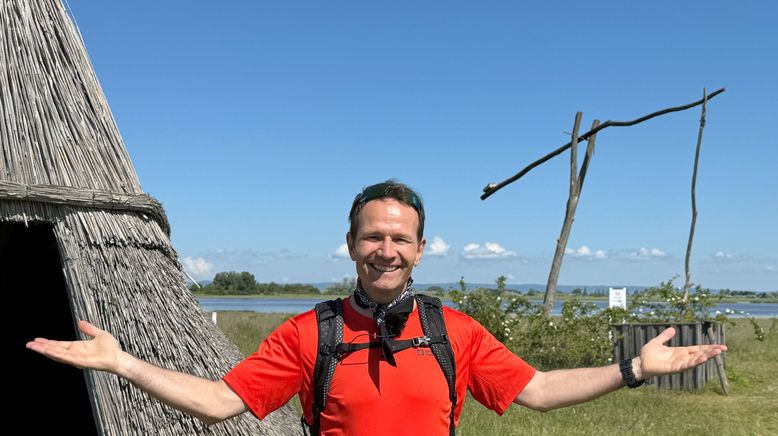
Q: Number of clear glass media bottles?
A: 0